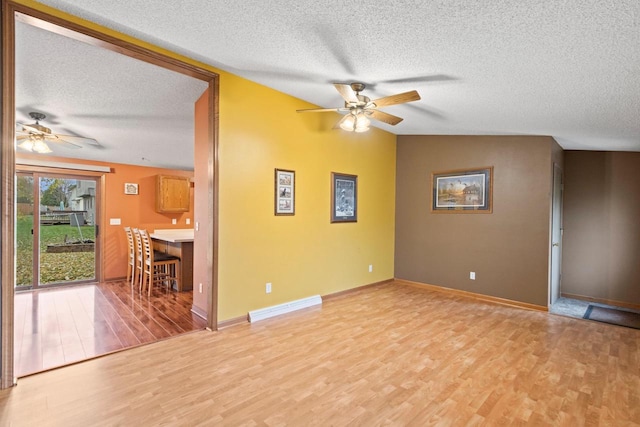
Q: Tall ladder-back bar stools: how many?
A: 3